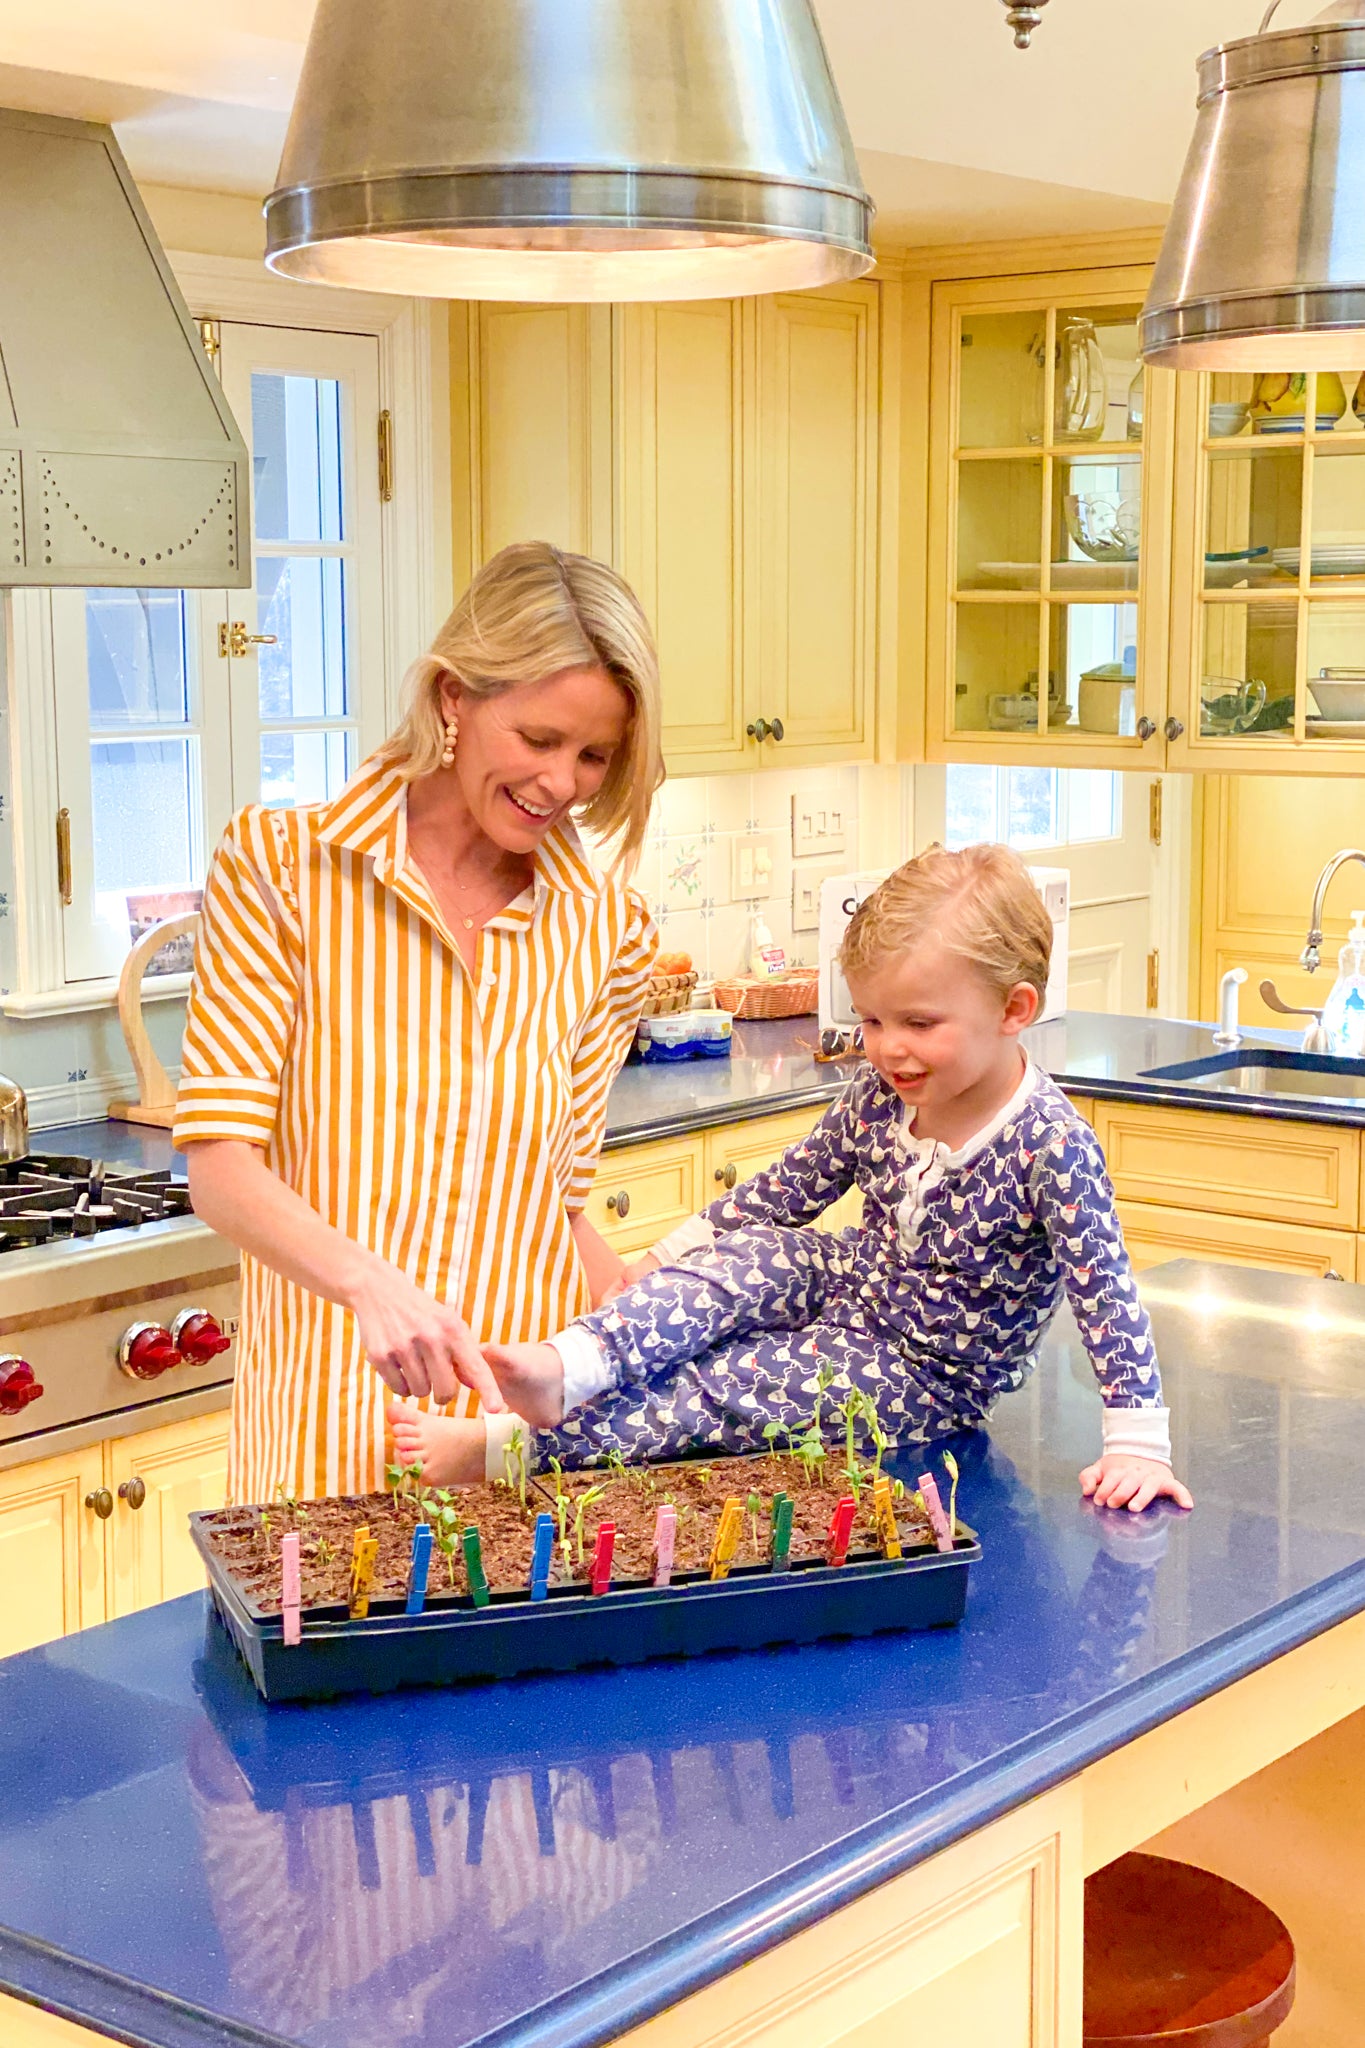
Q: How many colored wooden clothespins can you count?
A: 12